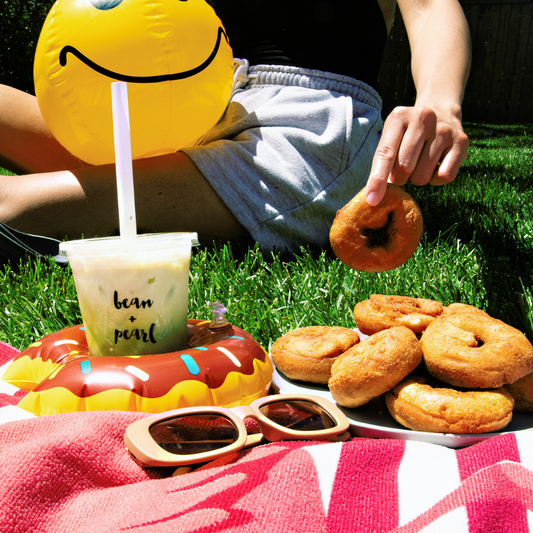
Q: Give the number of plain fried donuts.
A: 8